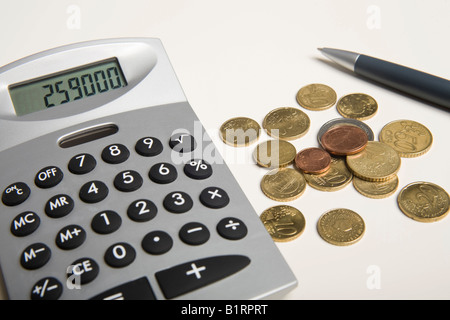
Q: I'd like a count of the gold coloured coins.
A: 13